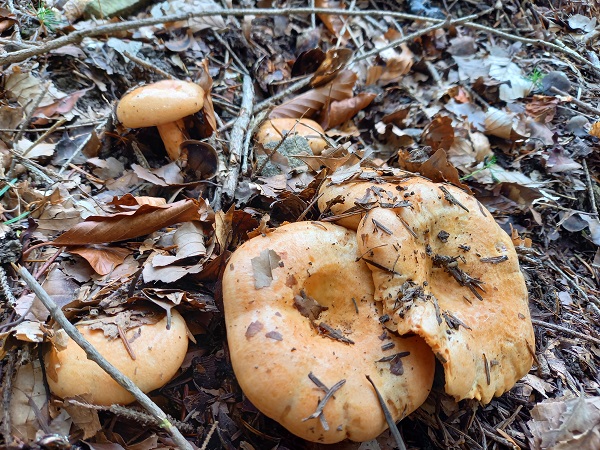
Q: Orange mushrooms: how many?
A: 5